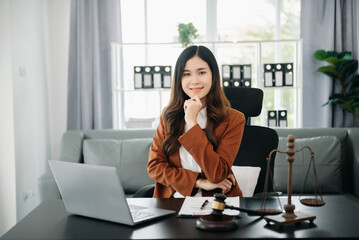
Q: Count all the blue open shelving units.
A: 0